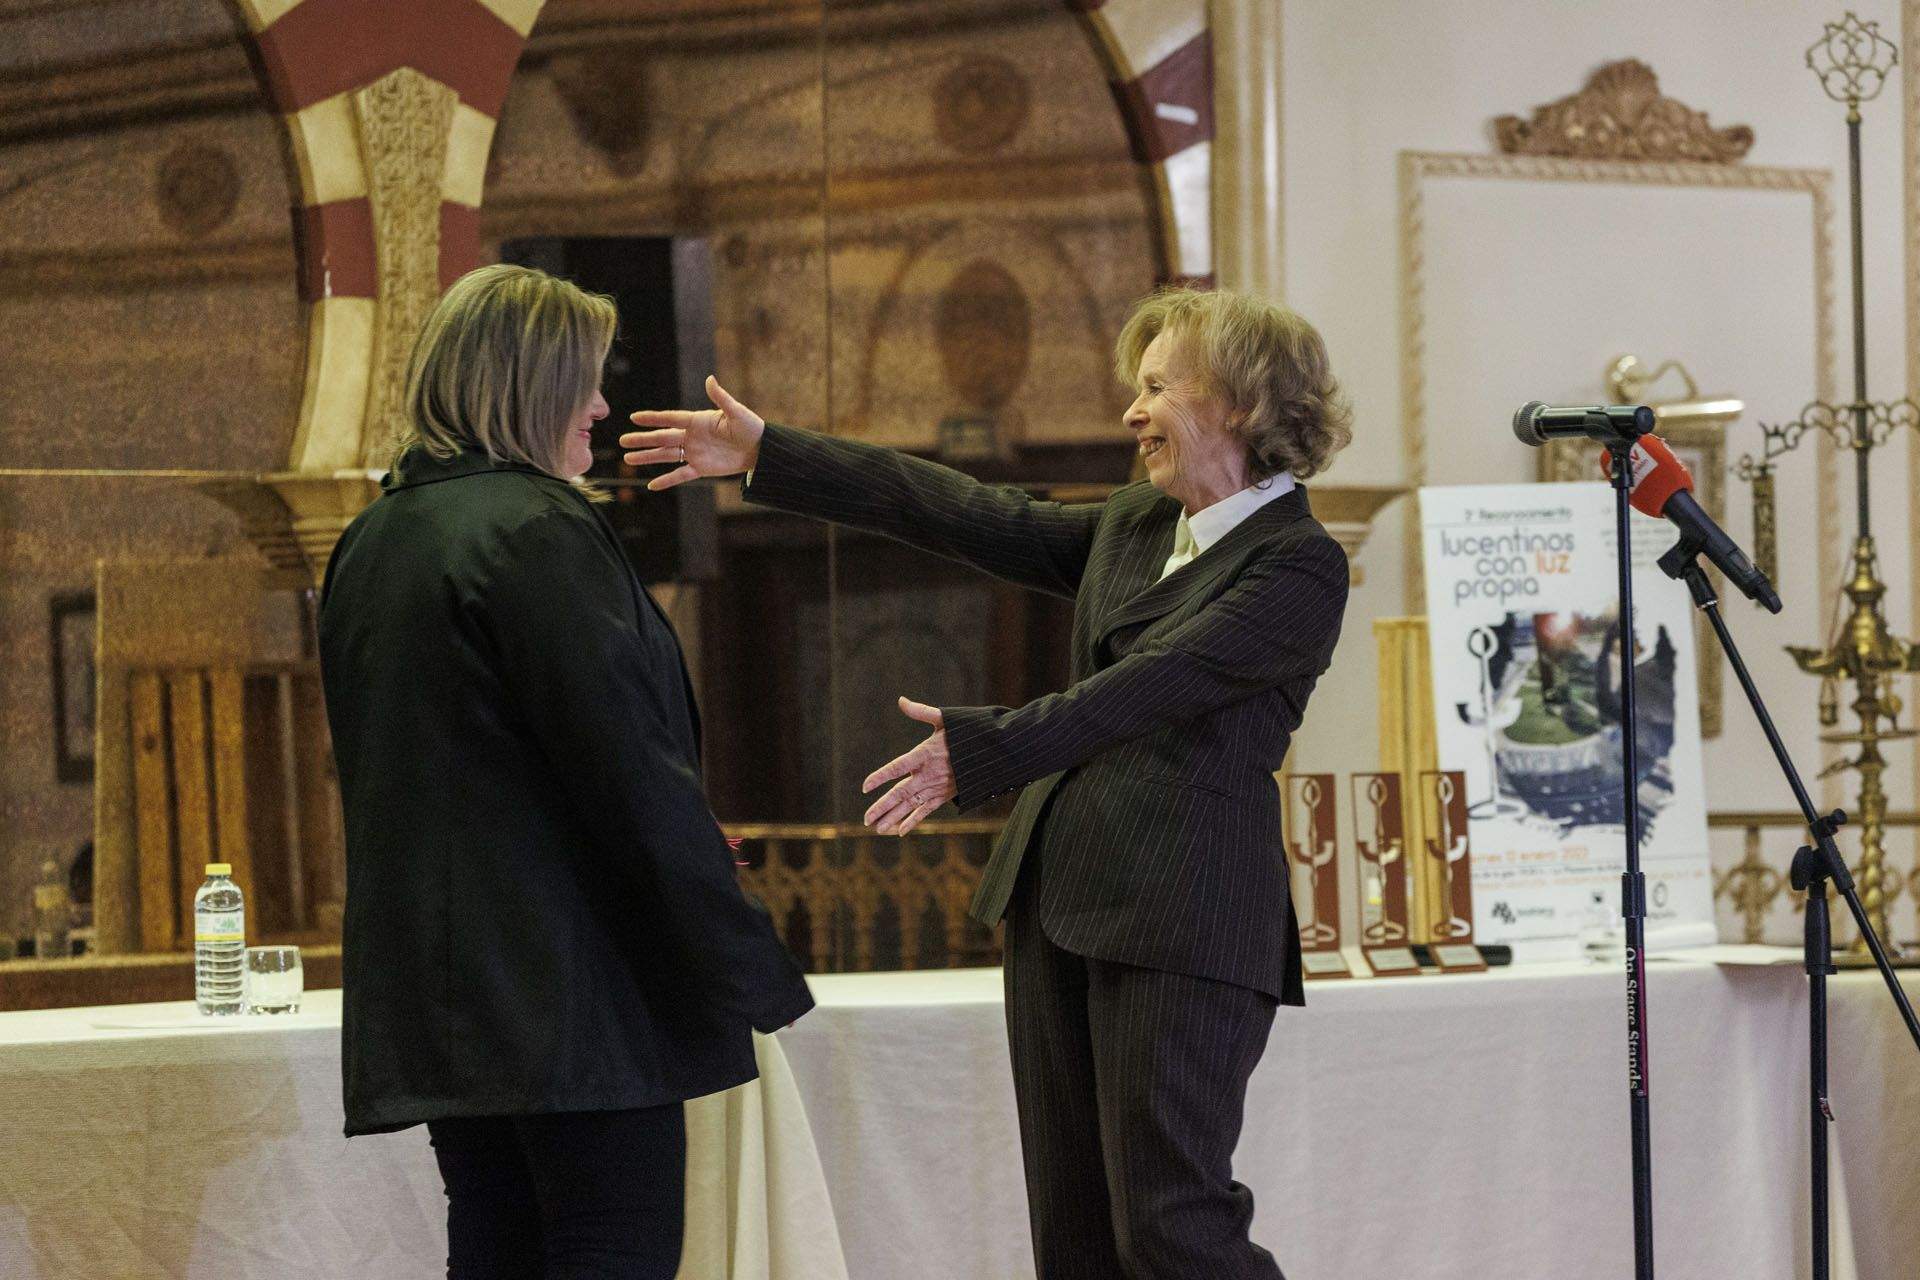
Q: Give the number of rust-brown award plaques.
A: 3